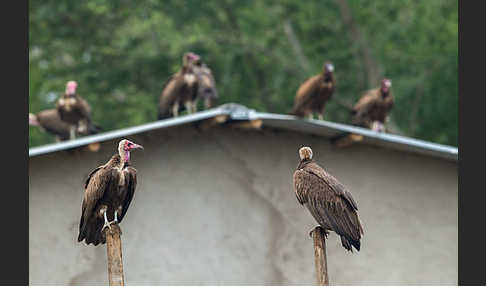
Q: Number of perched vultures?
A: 8